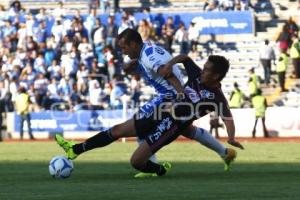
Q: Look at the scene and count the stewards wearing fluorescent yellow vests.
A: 6